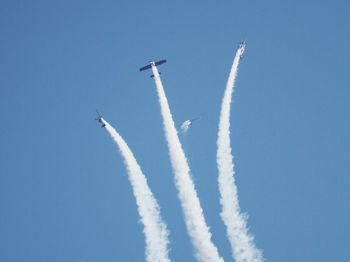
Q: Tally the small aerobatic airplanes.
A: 4